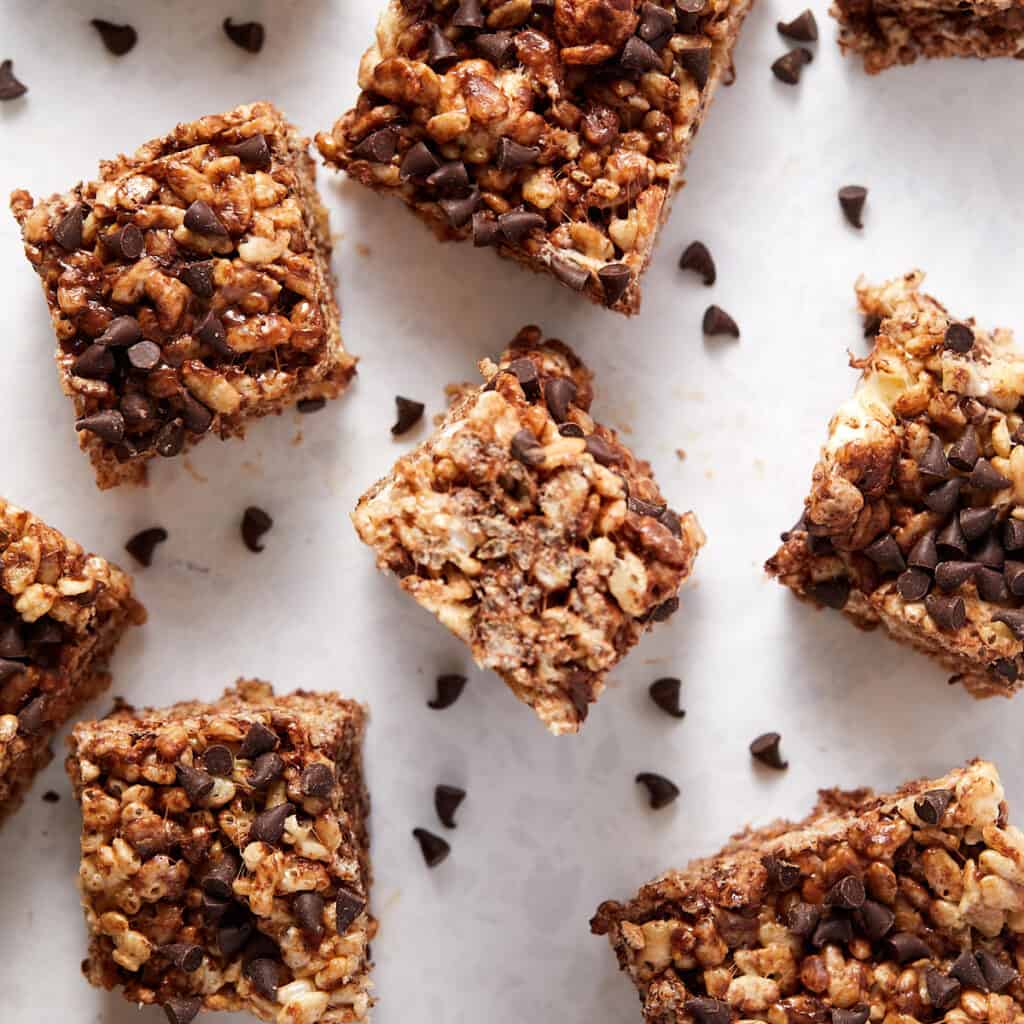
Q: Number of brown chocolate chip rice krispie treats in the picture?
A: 8